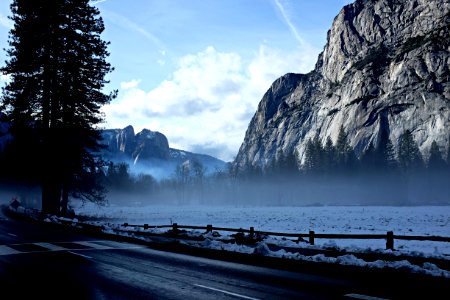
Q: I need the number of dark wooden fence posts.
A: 7